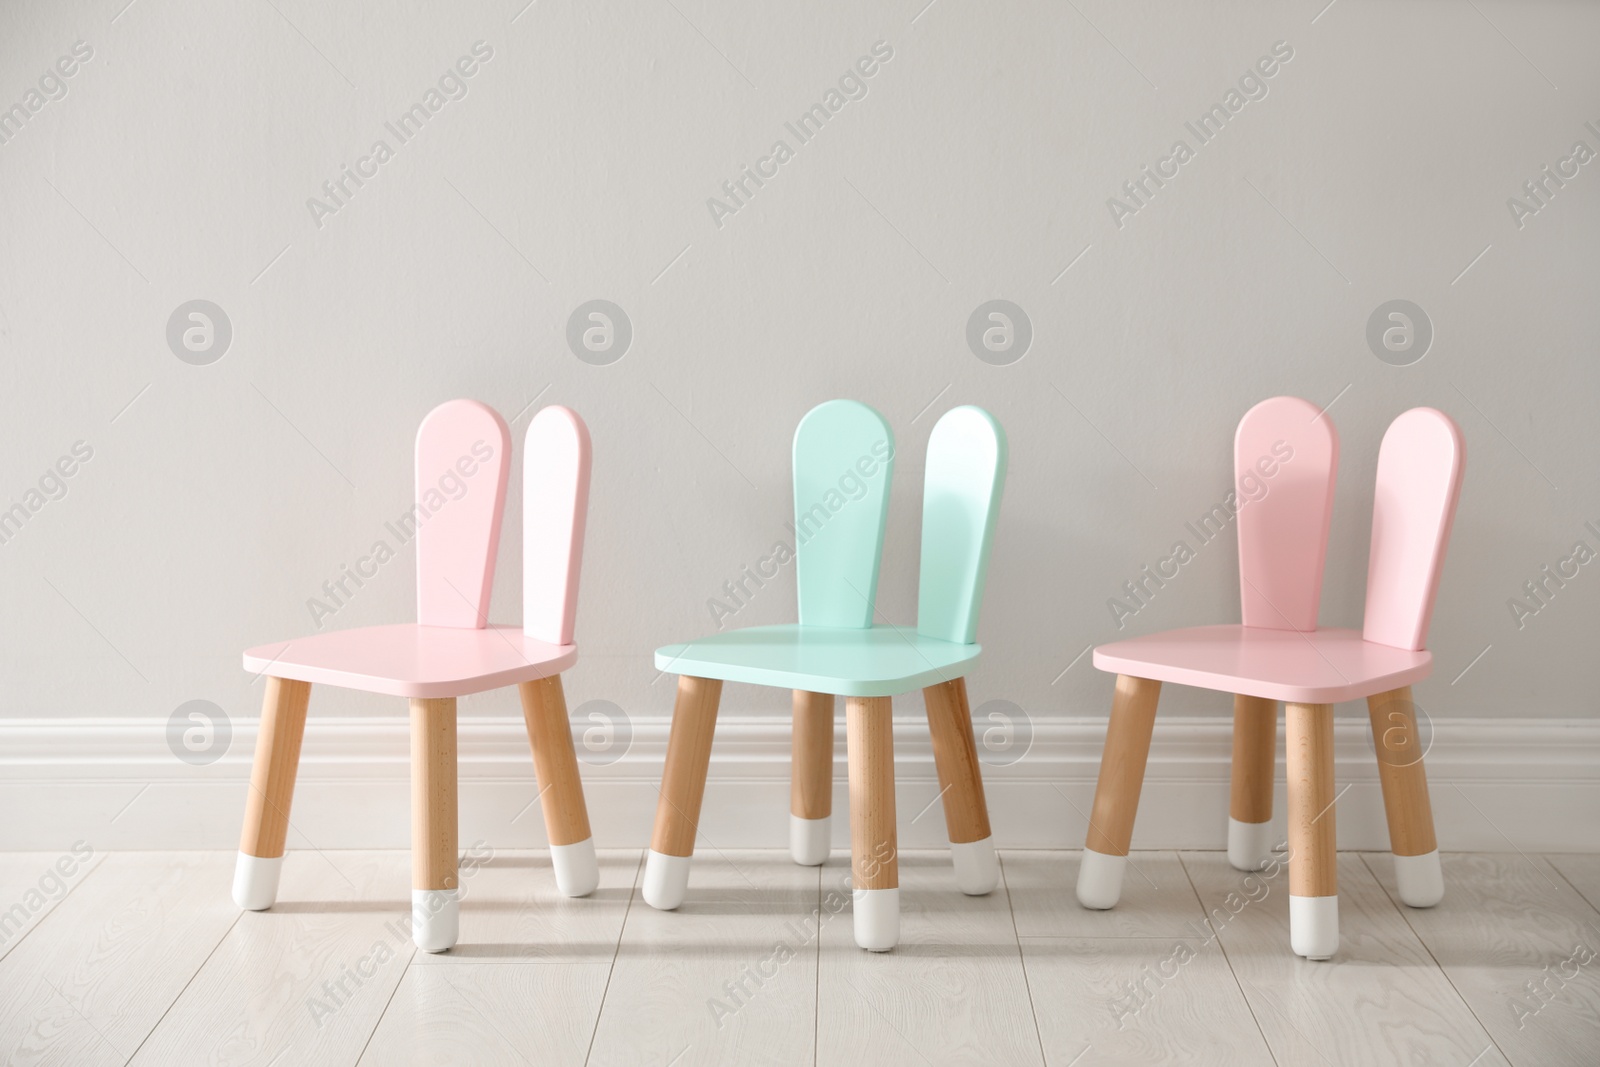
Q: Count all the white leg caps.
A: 11